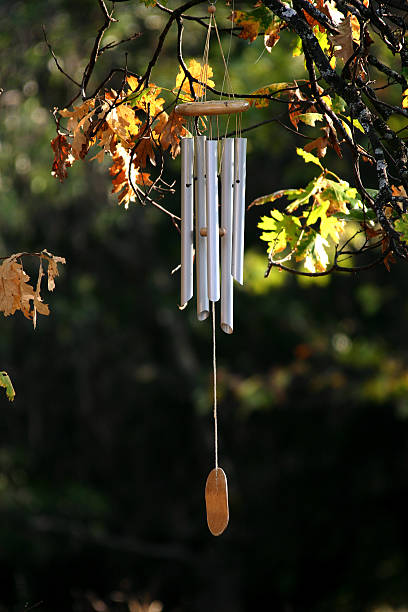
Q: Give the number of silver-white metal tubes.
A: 5